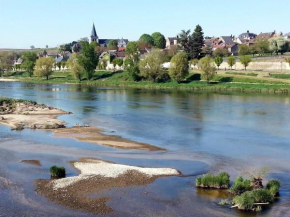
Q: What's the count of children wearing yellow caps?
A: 0